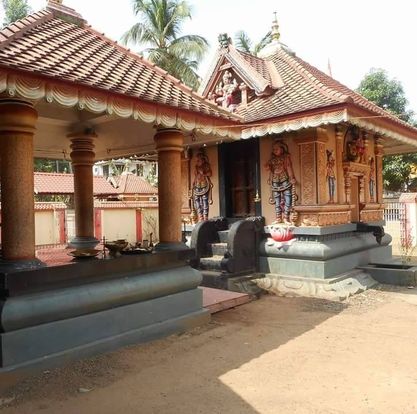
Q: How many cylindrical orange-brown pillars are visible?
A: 3